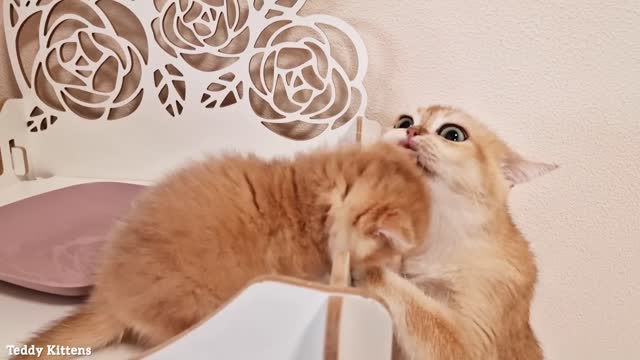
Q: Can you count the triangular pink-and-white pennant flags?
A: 0